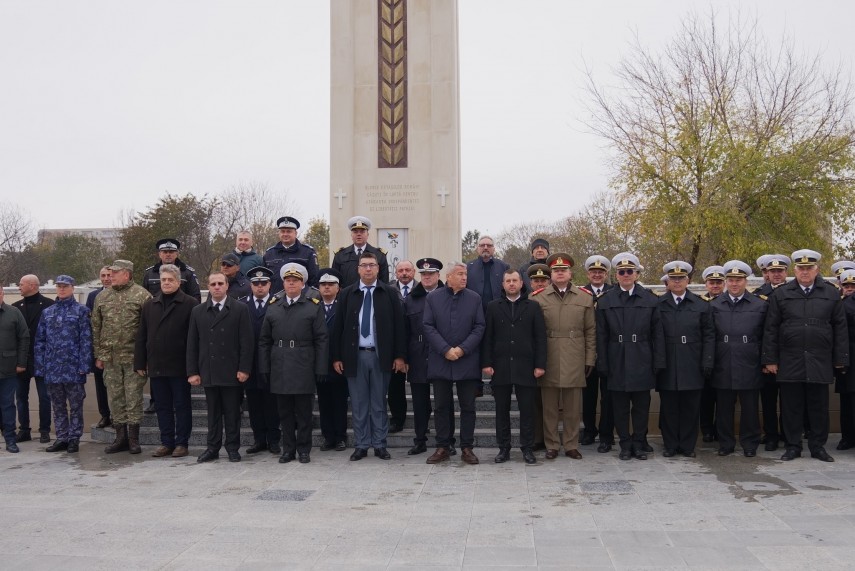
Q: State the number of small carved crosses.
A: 2